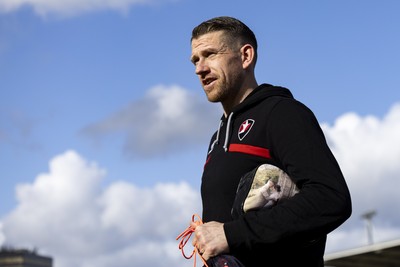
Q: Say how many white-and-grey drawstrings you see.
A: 2